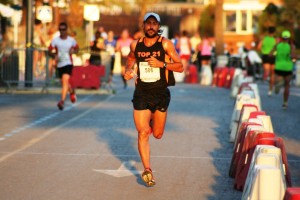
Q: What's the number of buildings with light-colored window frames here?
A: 1